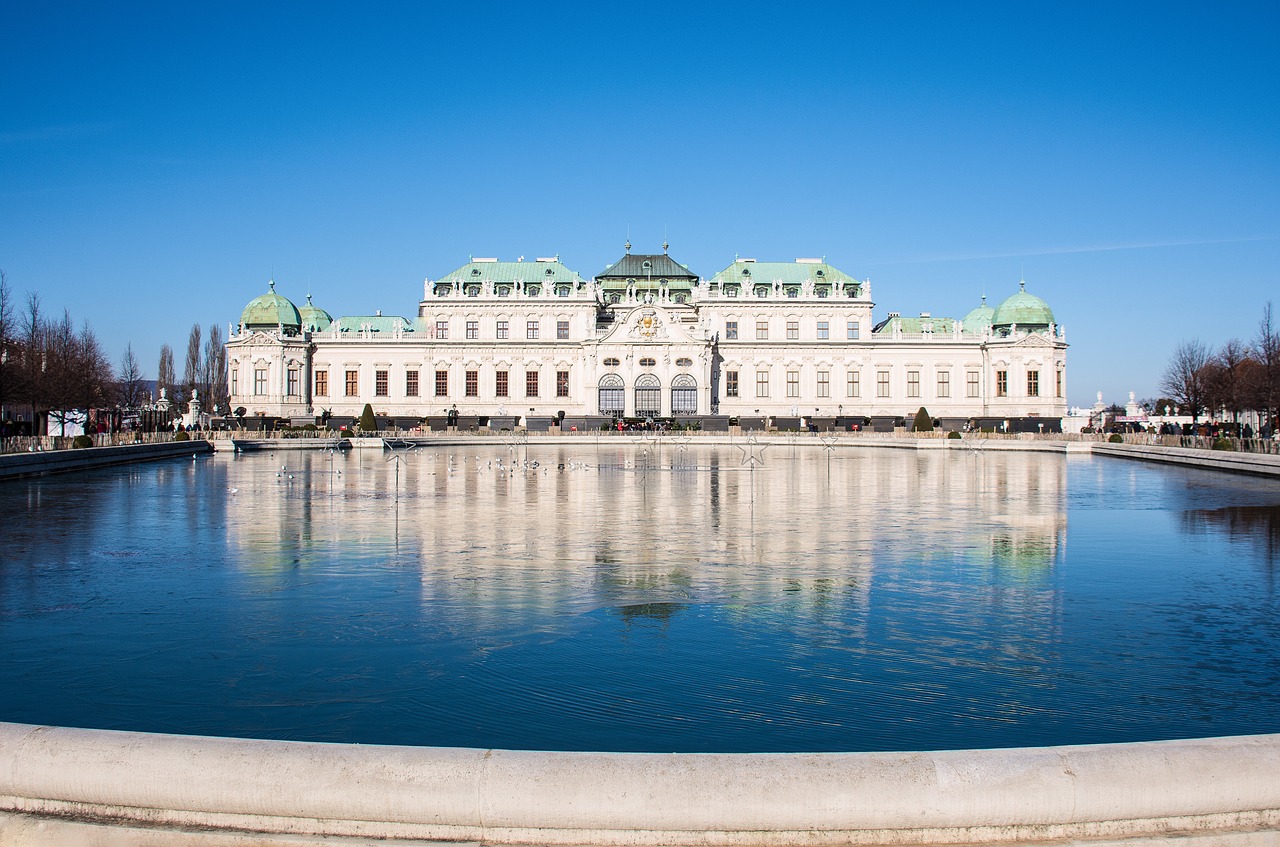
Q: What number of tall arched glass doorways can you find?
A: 3